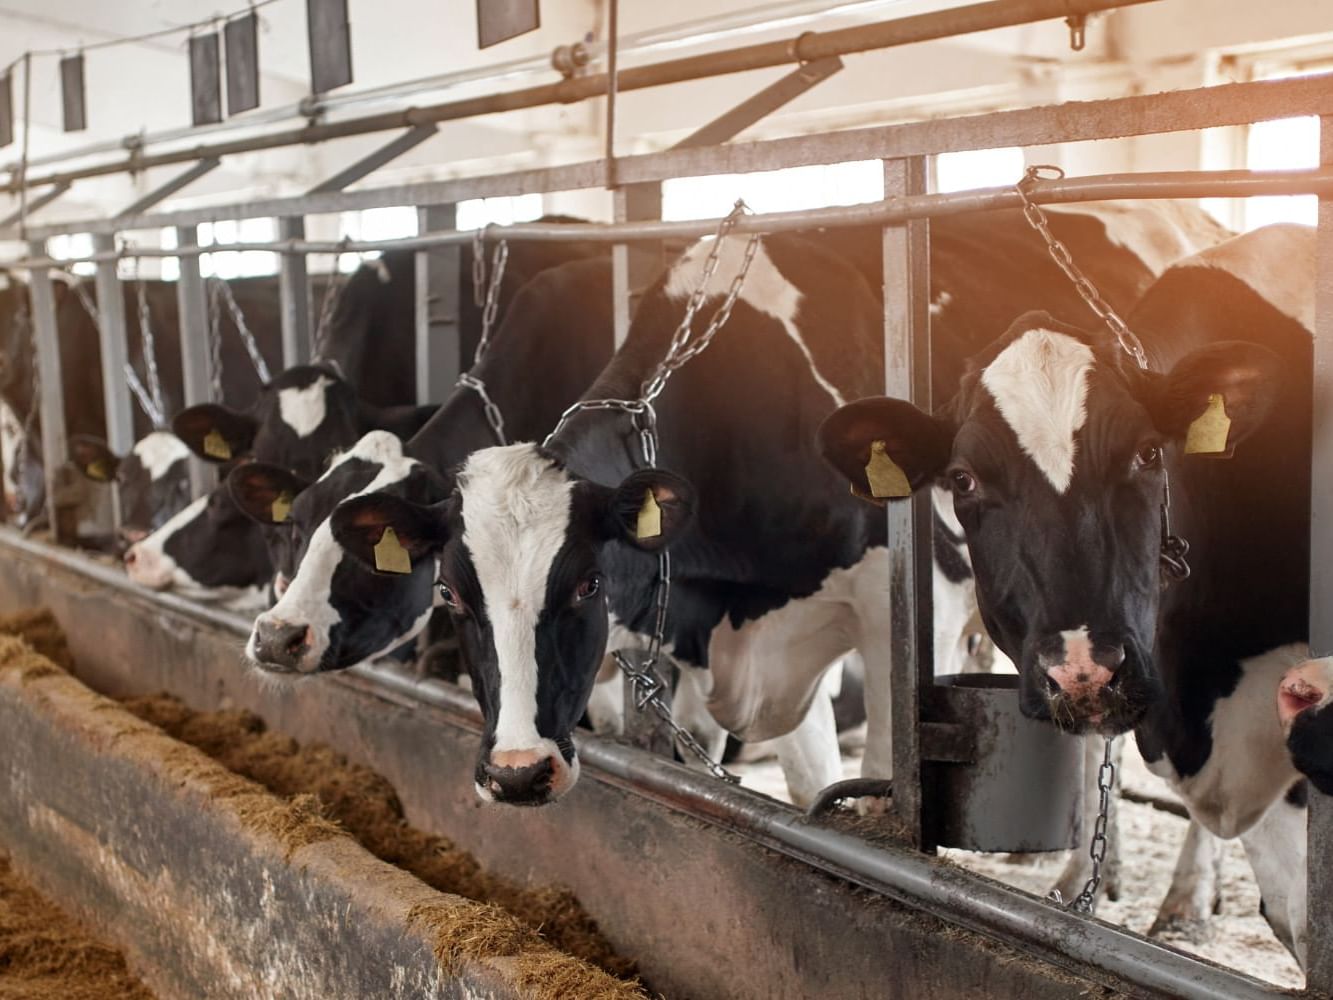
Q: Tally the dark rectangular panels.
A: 6